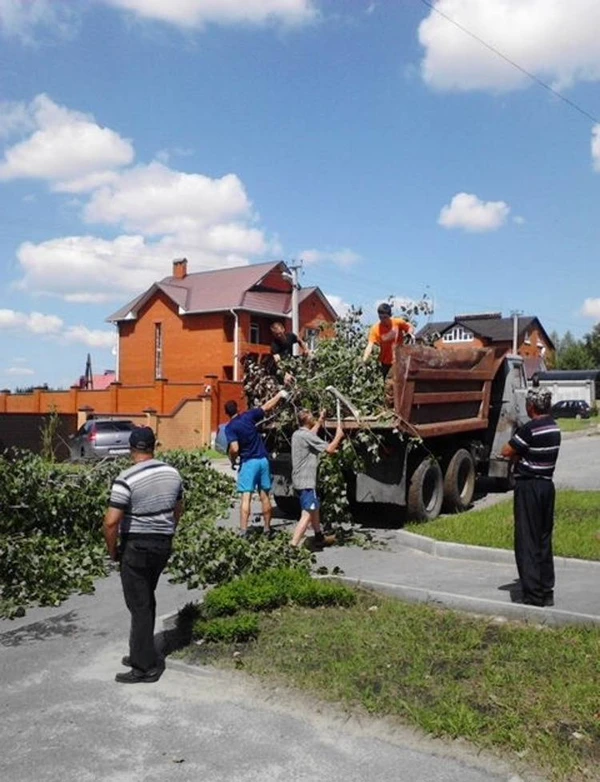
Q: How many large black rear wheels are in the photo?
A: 2